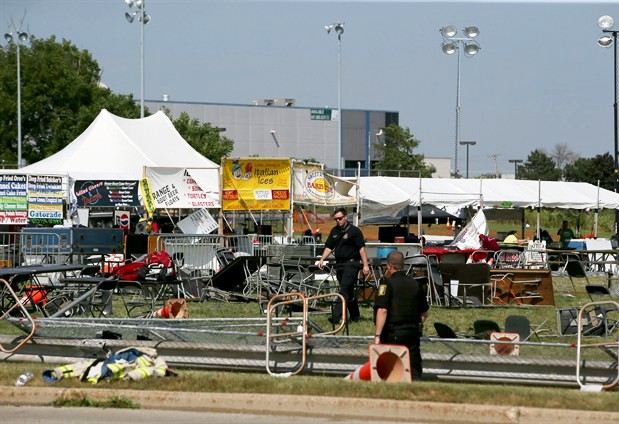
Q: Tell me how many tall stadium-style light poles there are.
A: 5